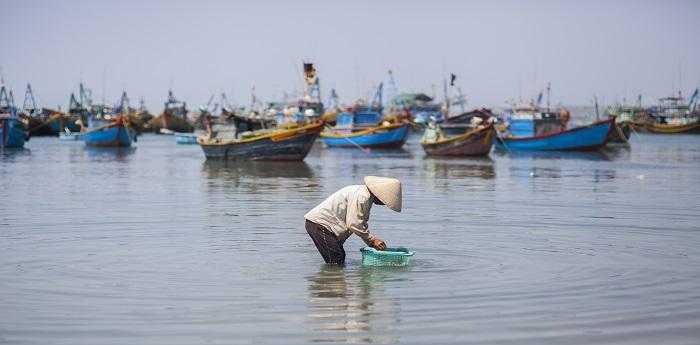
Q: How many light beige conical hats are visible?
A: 1